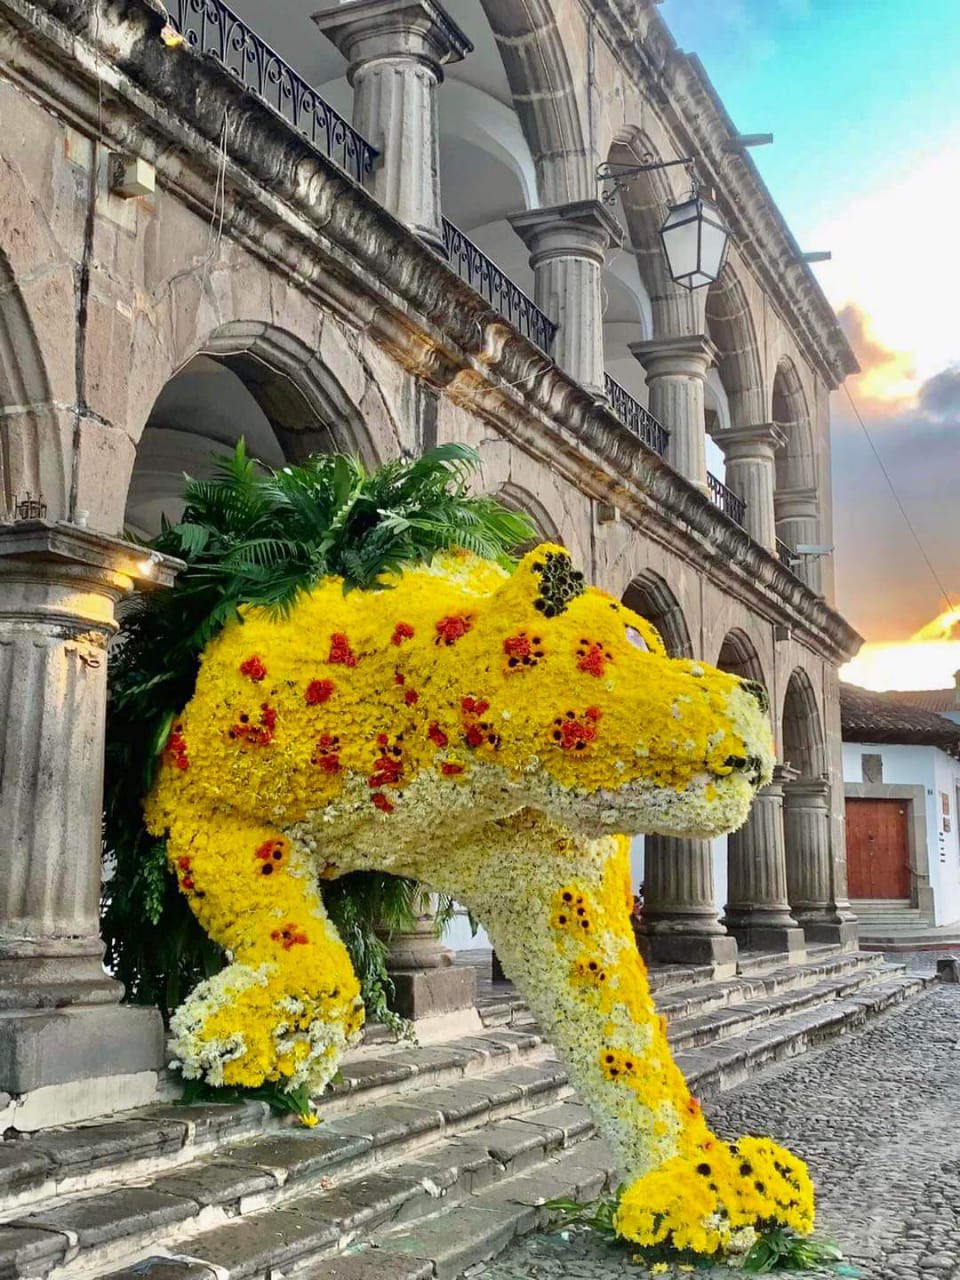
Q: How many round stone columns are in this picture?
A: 10